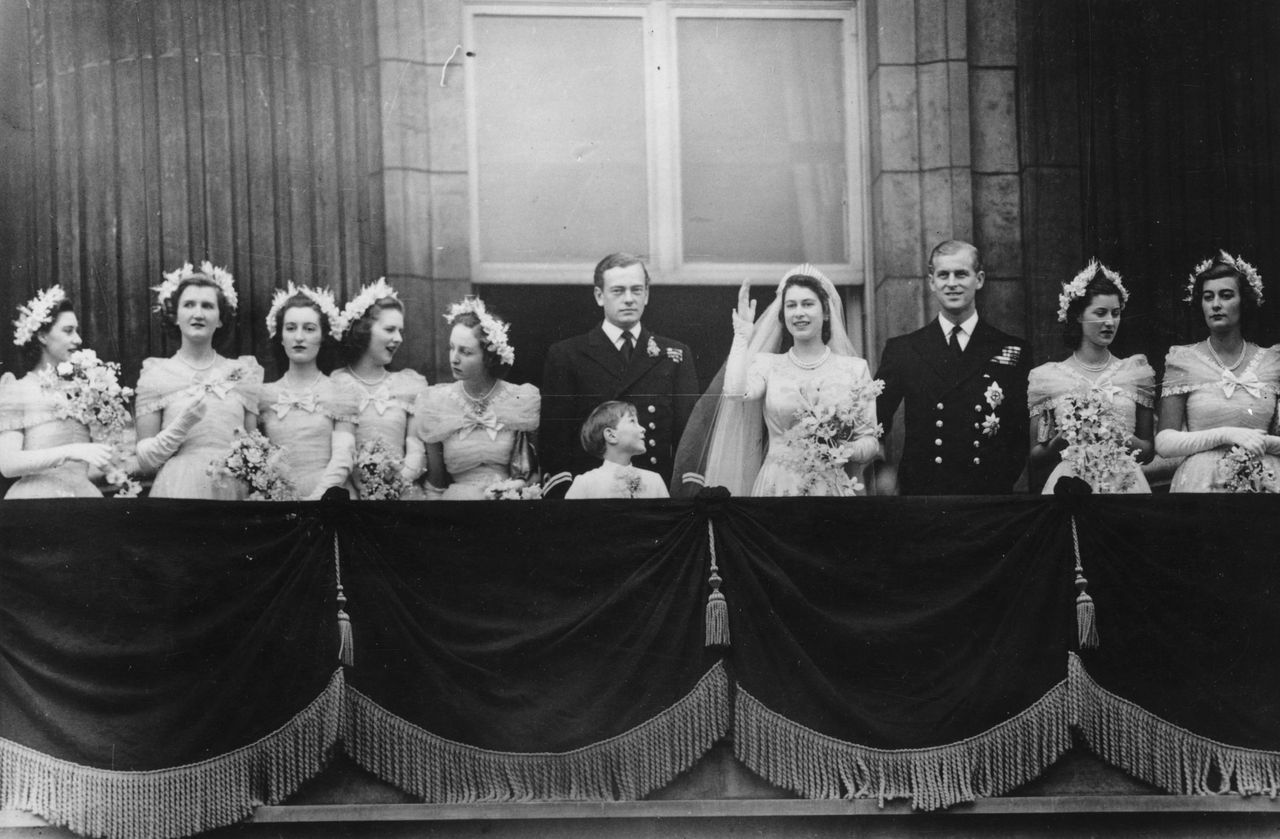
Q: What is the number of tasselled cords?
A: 3